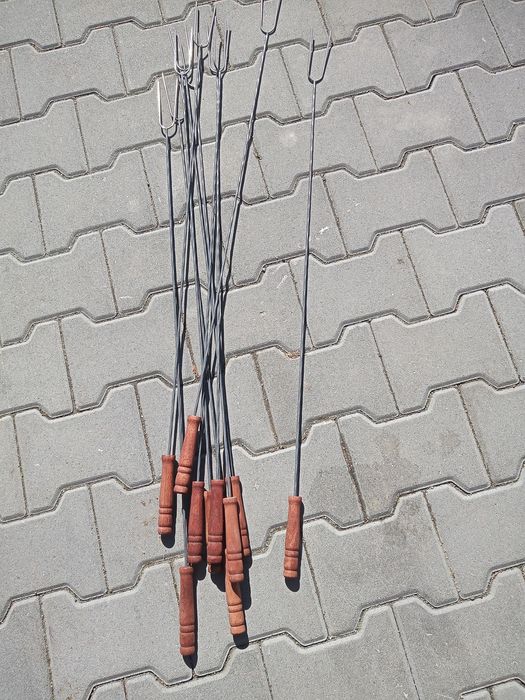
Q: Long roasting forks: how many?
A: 10